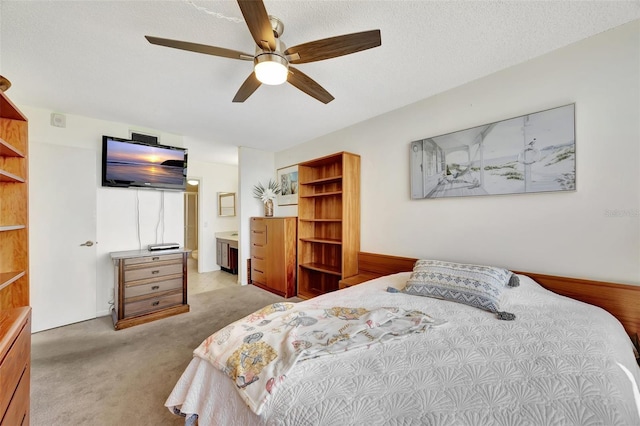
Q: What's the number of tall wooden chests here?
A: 1